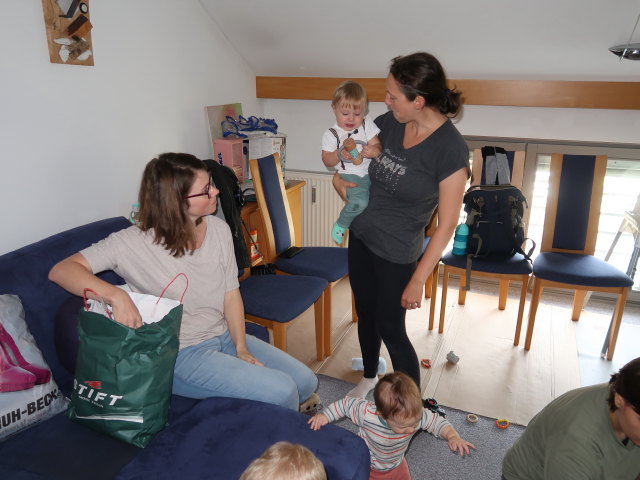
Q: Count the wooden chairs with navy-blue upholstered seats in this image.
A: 5